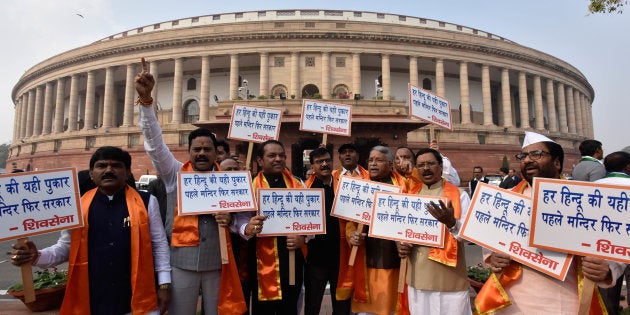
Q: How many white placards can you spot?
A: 10